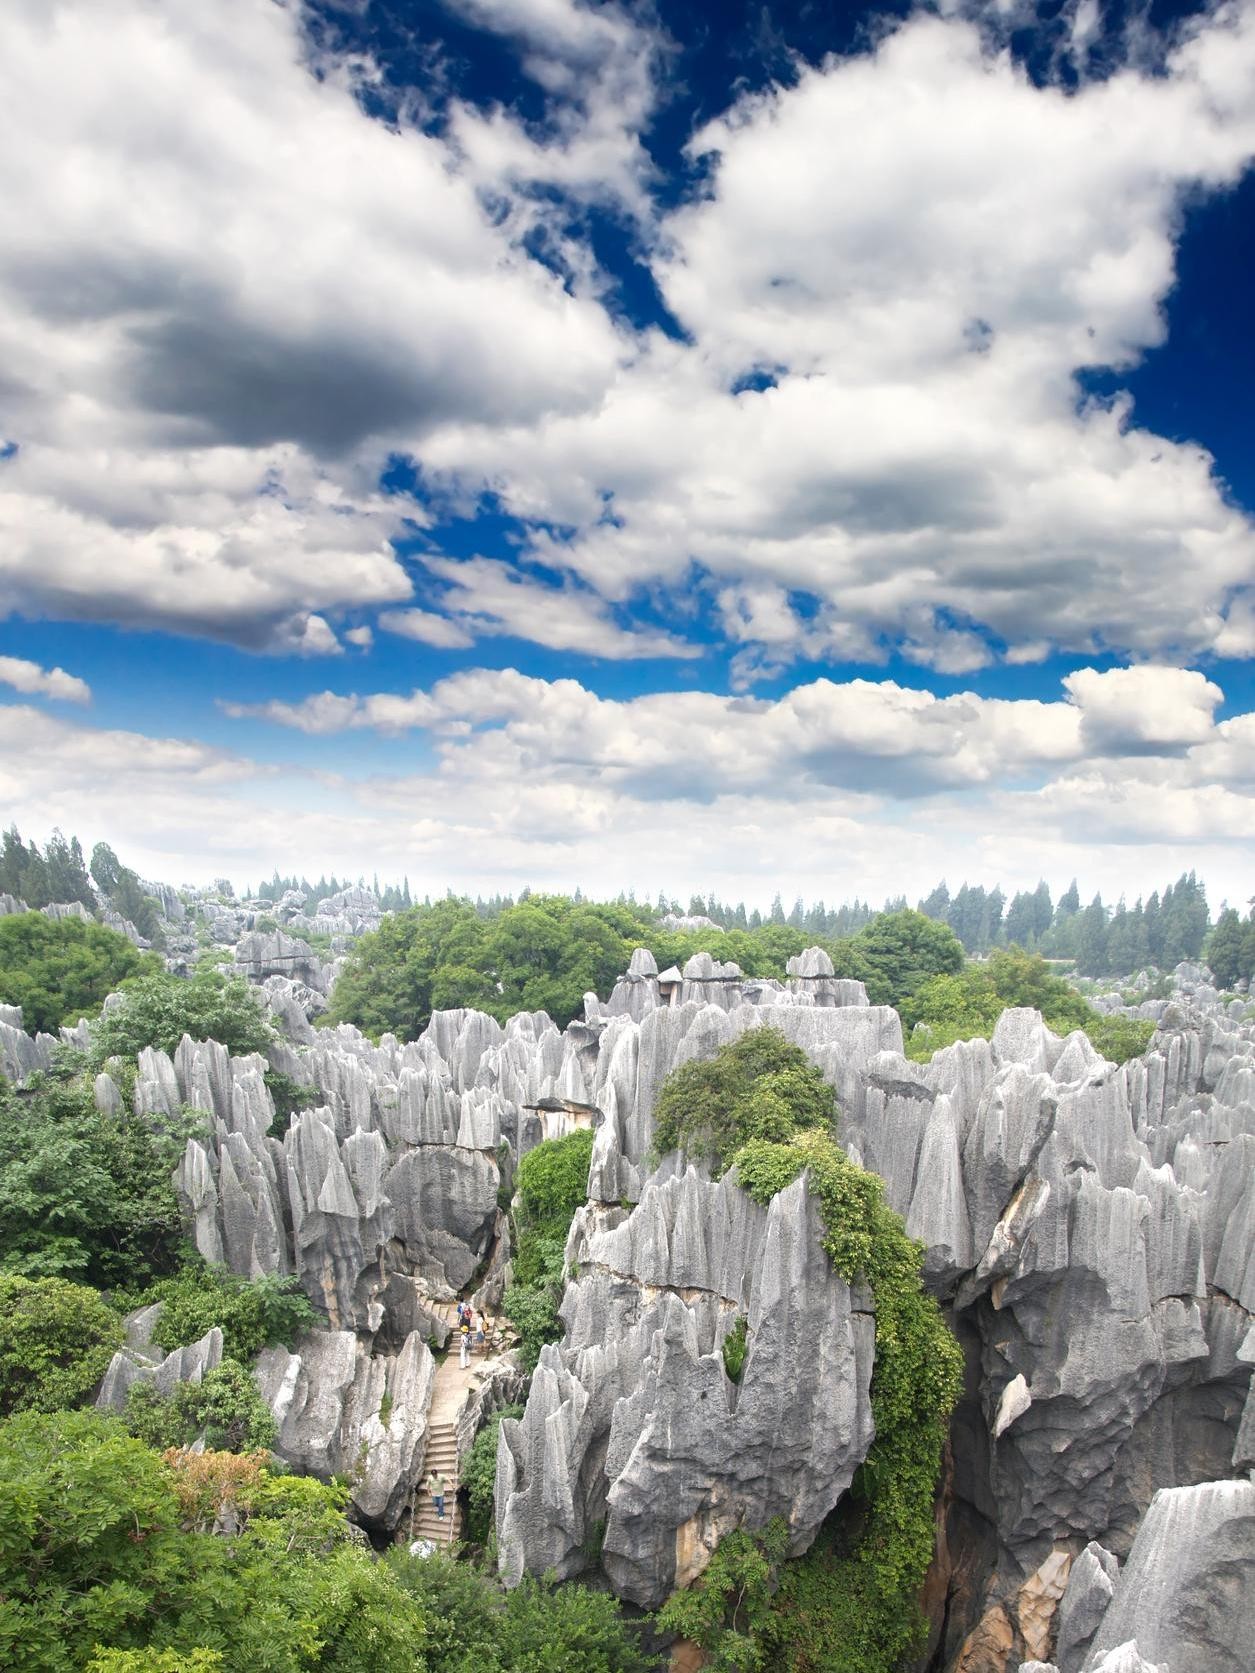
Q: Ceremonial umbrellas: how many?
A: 0